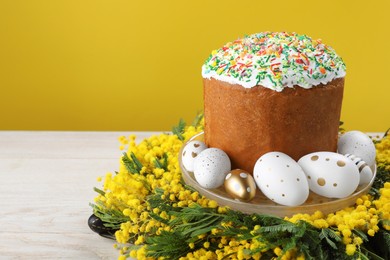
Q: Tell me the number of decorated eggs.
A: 7